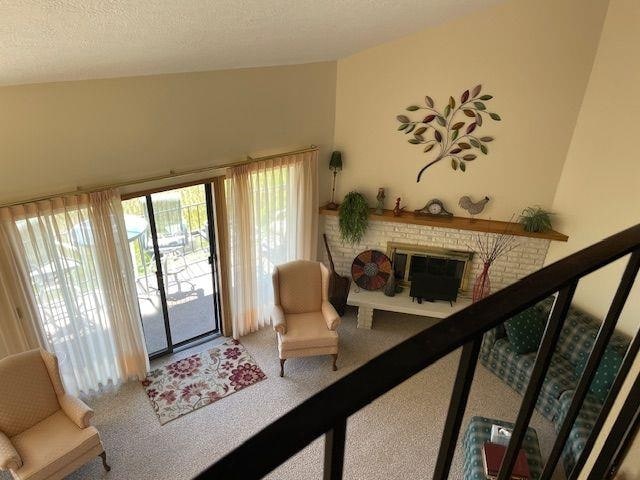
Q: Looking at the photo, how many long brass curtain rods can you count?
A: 1